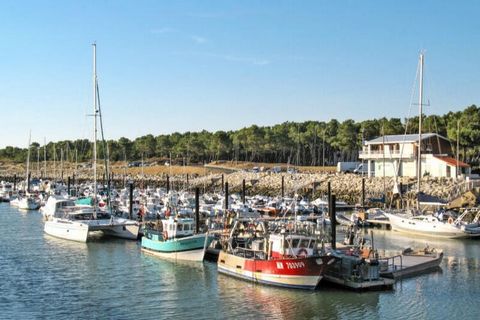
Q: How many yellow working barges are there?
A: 0